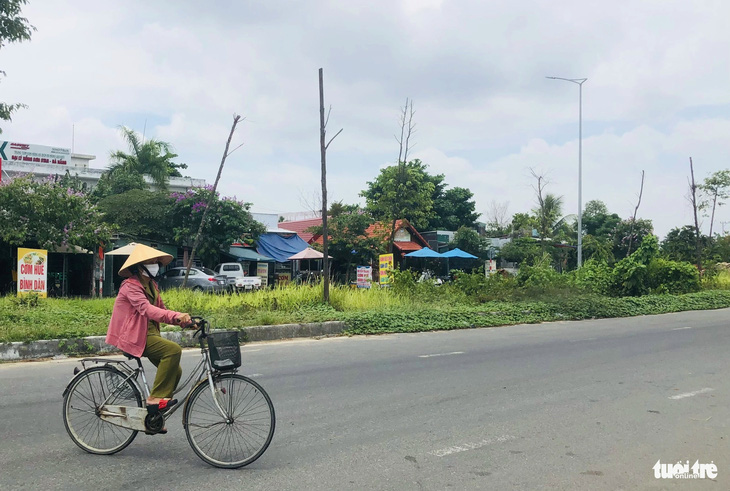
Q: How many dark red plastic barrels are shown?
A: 0